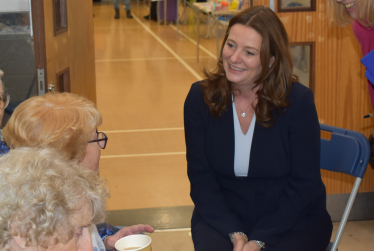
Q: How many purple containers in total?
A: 1